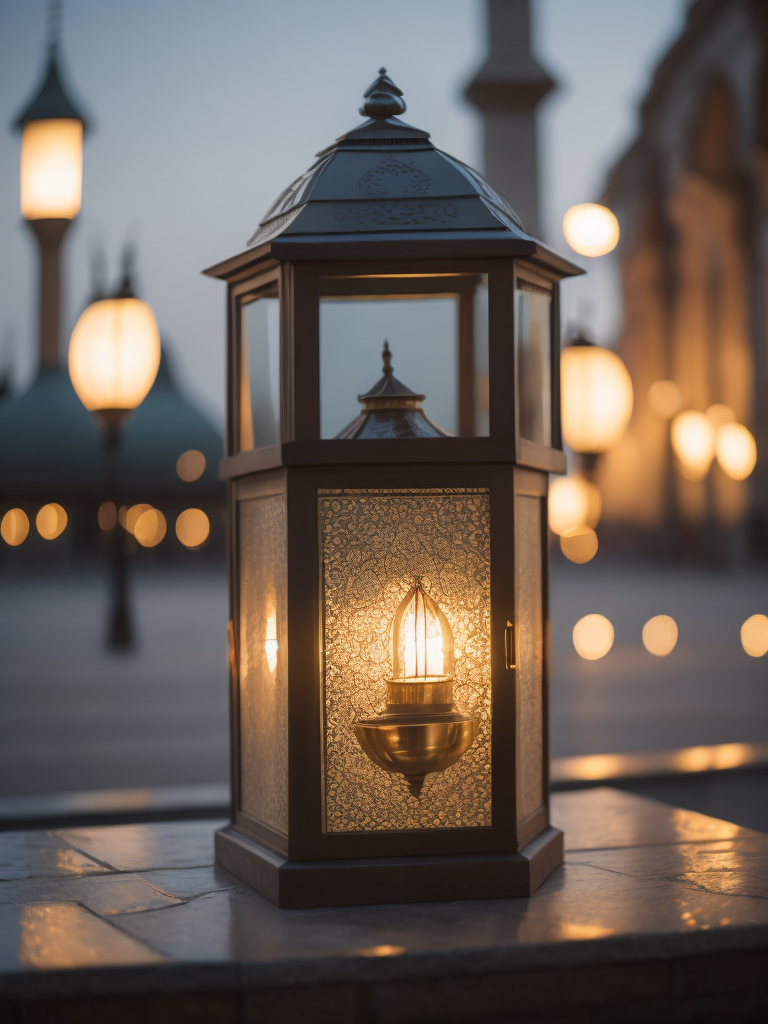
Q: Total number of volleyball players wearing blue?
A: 0